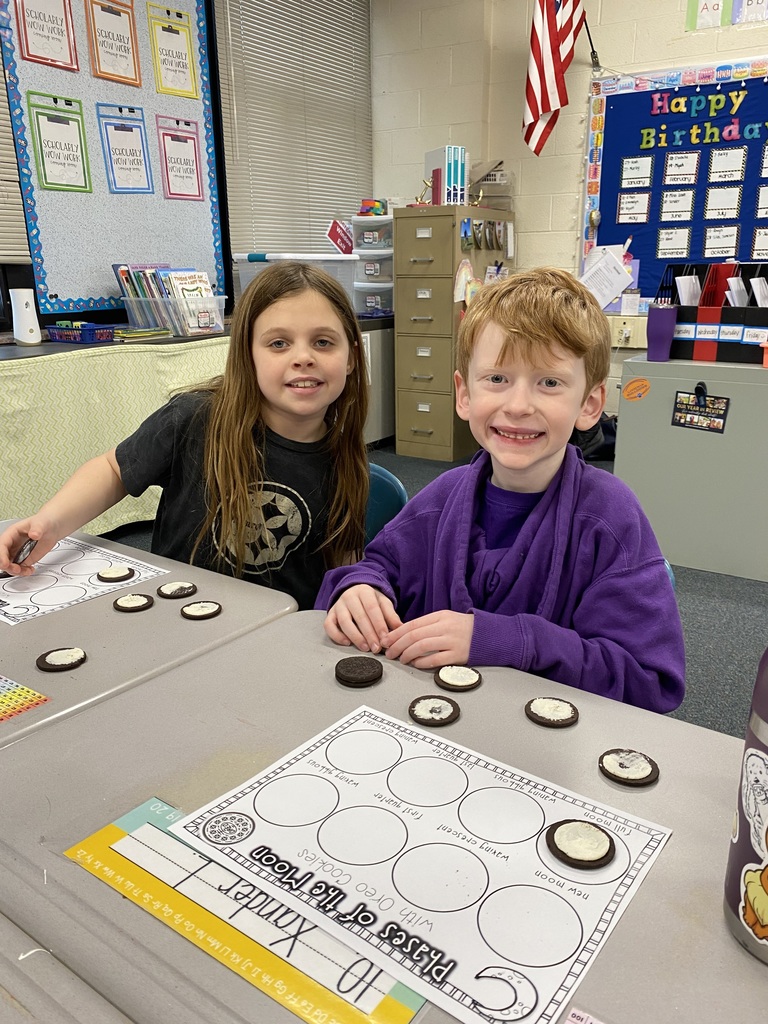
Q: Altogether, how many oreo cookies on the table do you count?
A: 11